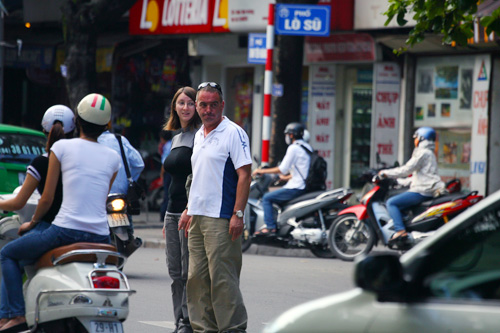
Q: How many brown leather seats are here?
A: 1